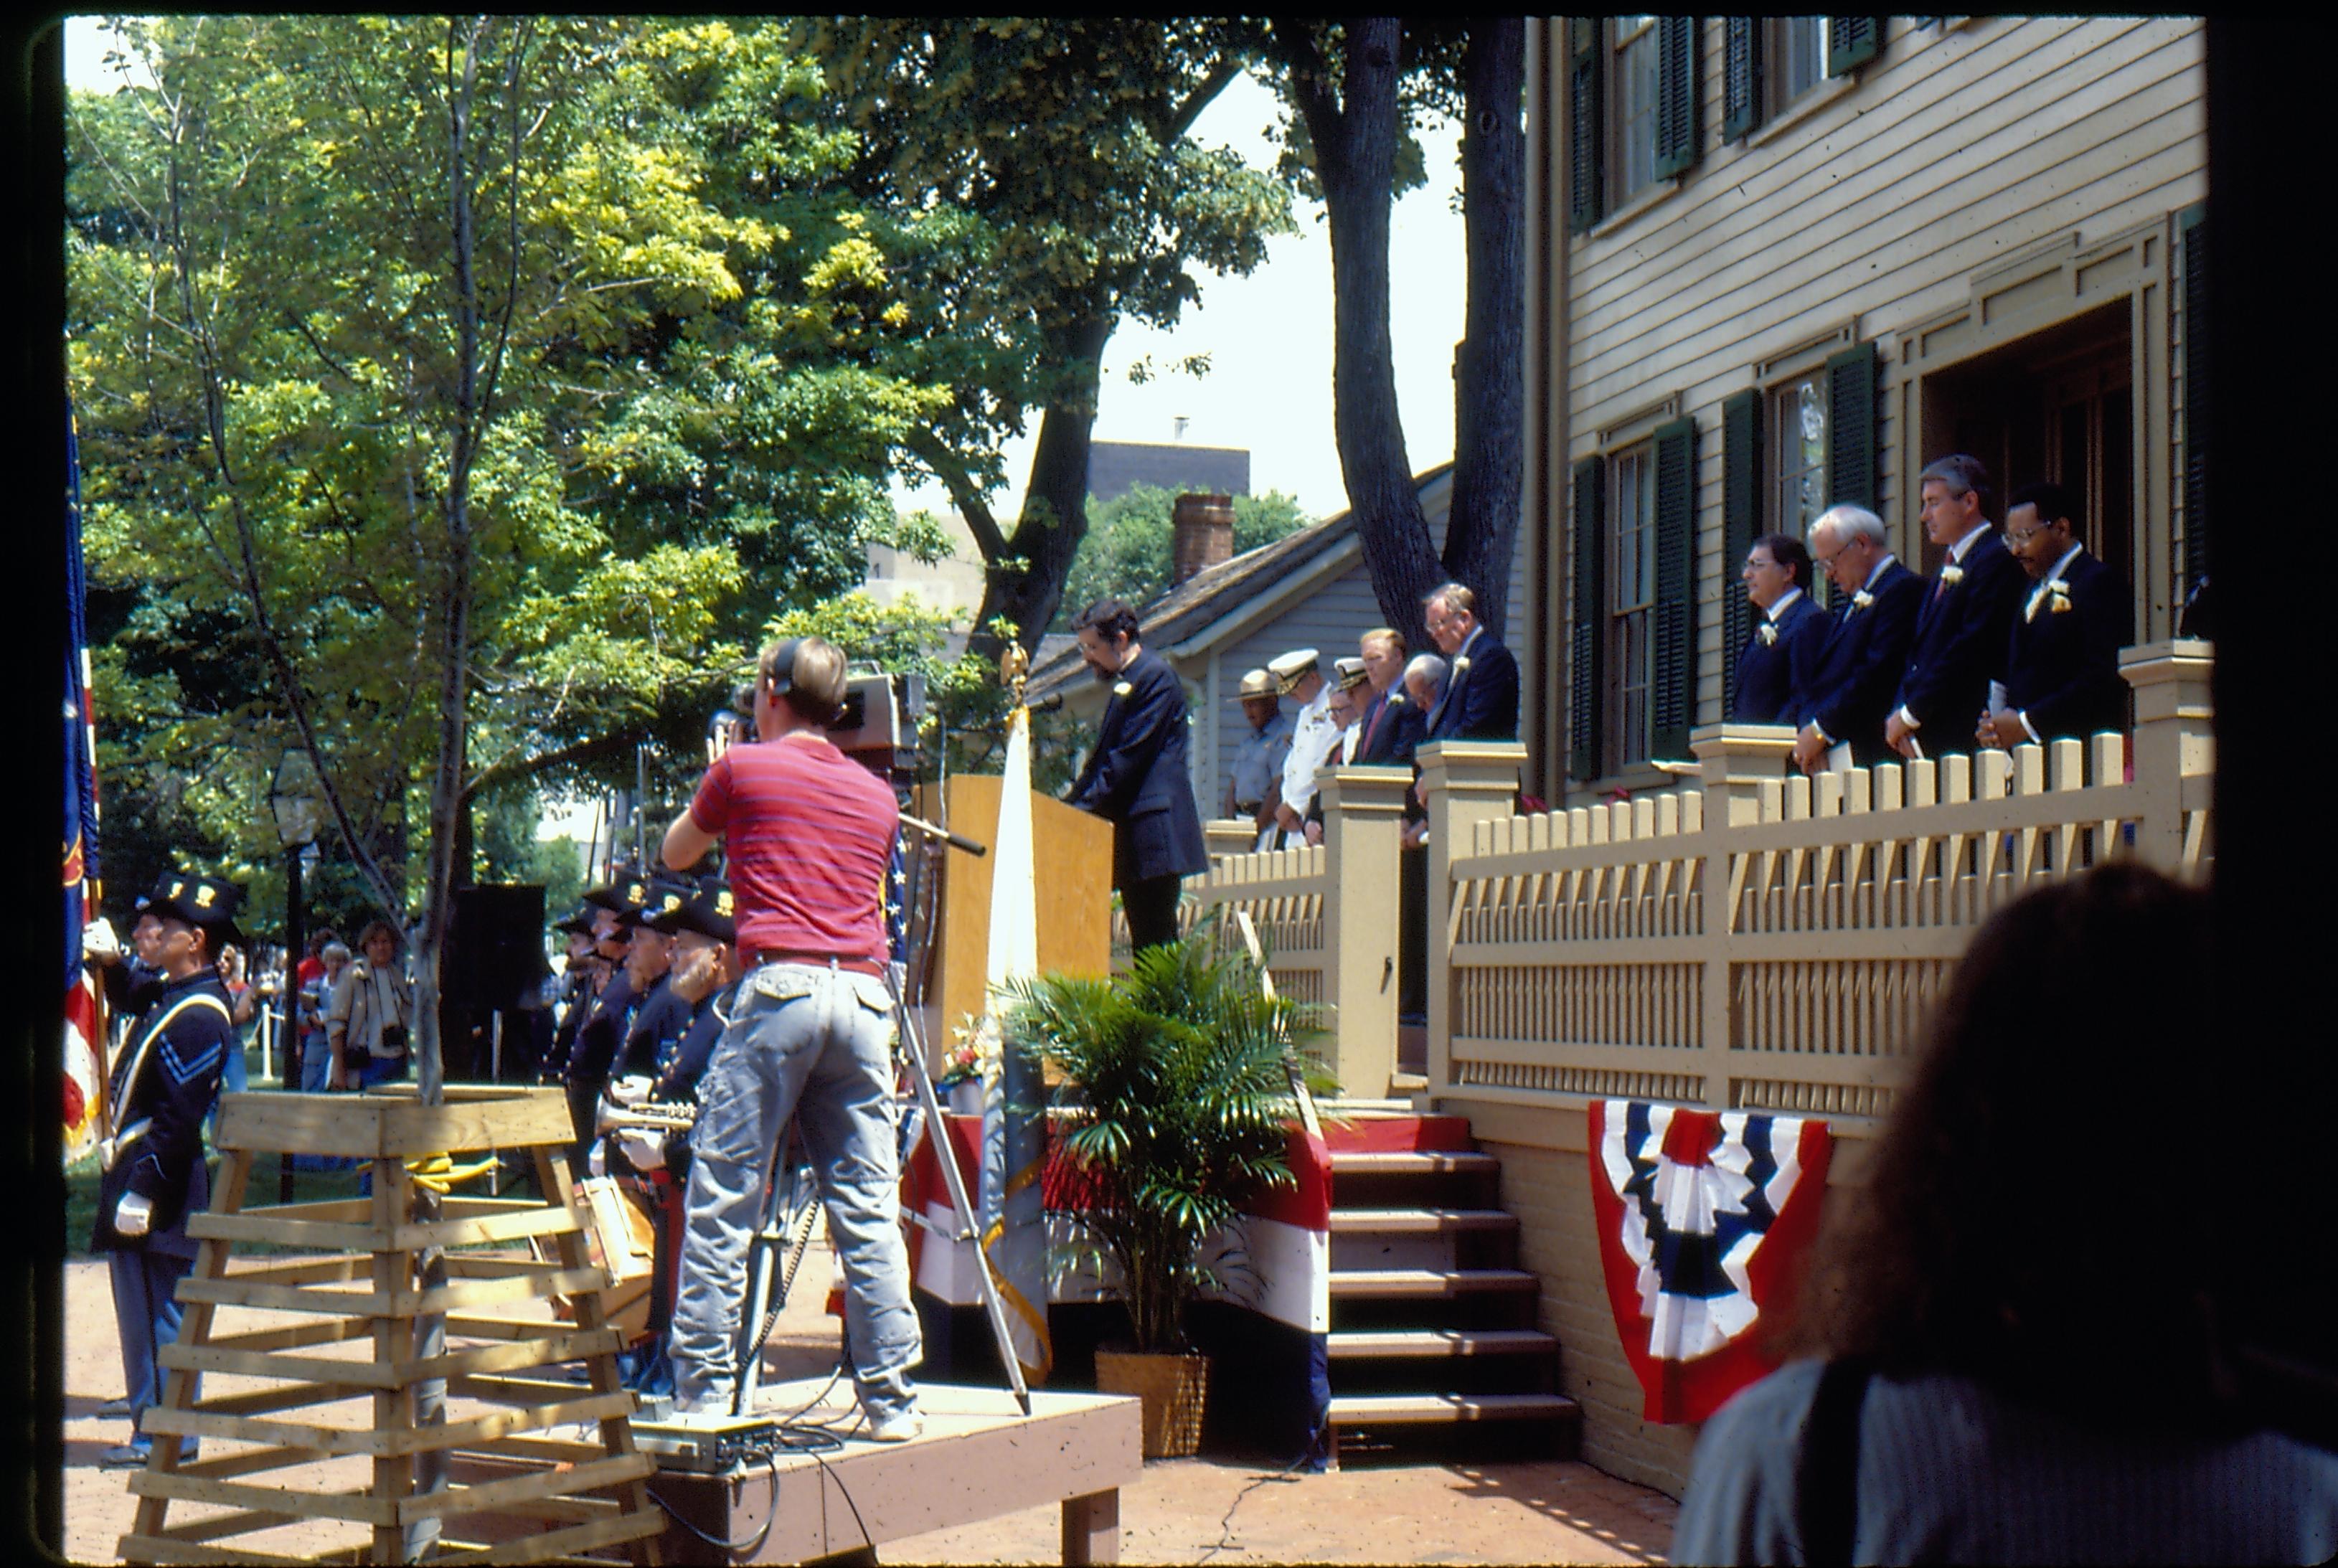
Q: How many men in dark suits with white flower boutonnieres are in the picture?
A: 7